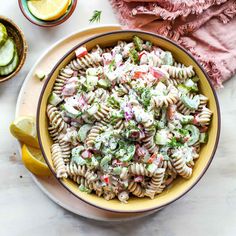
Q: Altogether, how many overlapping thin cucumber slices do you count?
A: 3